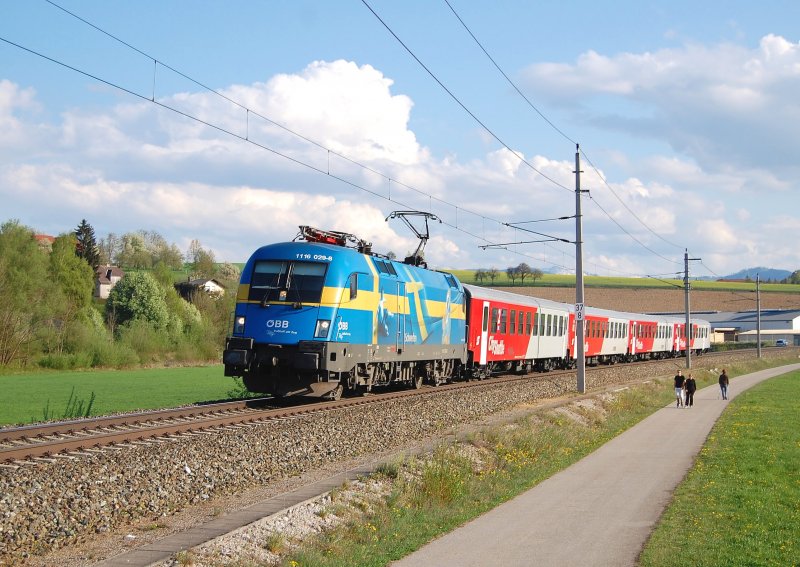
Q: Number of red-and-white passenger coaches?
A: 4